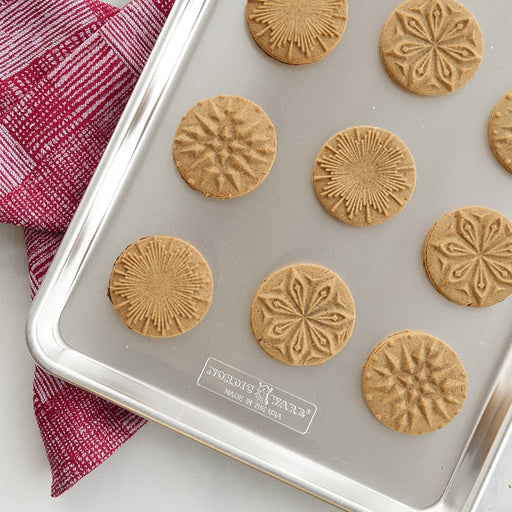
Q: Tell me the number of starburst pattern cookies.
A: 3